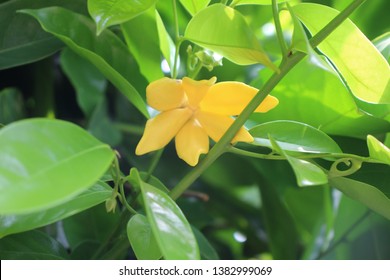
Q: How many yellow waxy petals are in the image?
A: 6